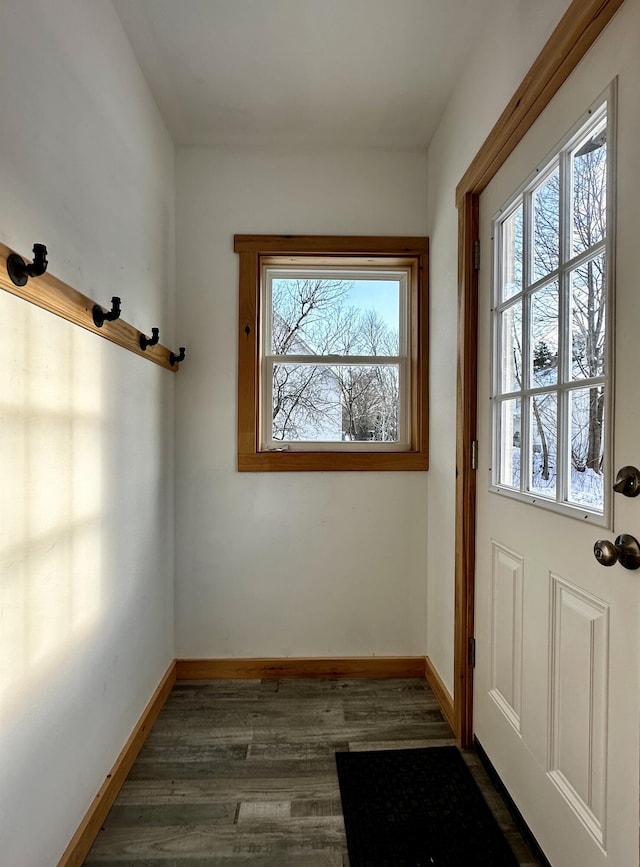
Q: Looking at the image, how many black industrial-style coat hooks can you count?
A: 4